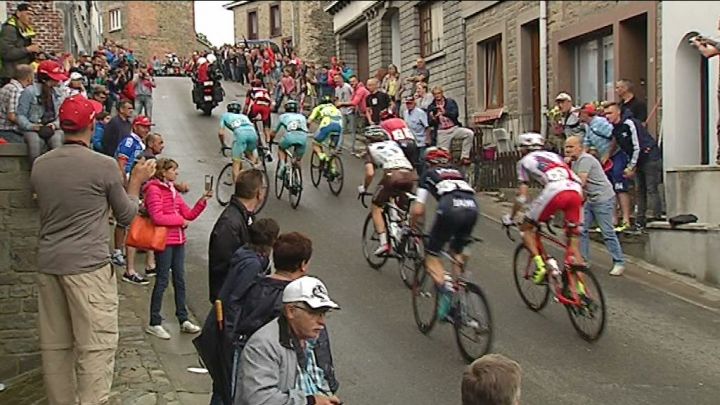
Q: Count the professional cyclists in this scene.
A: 8